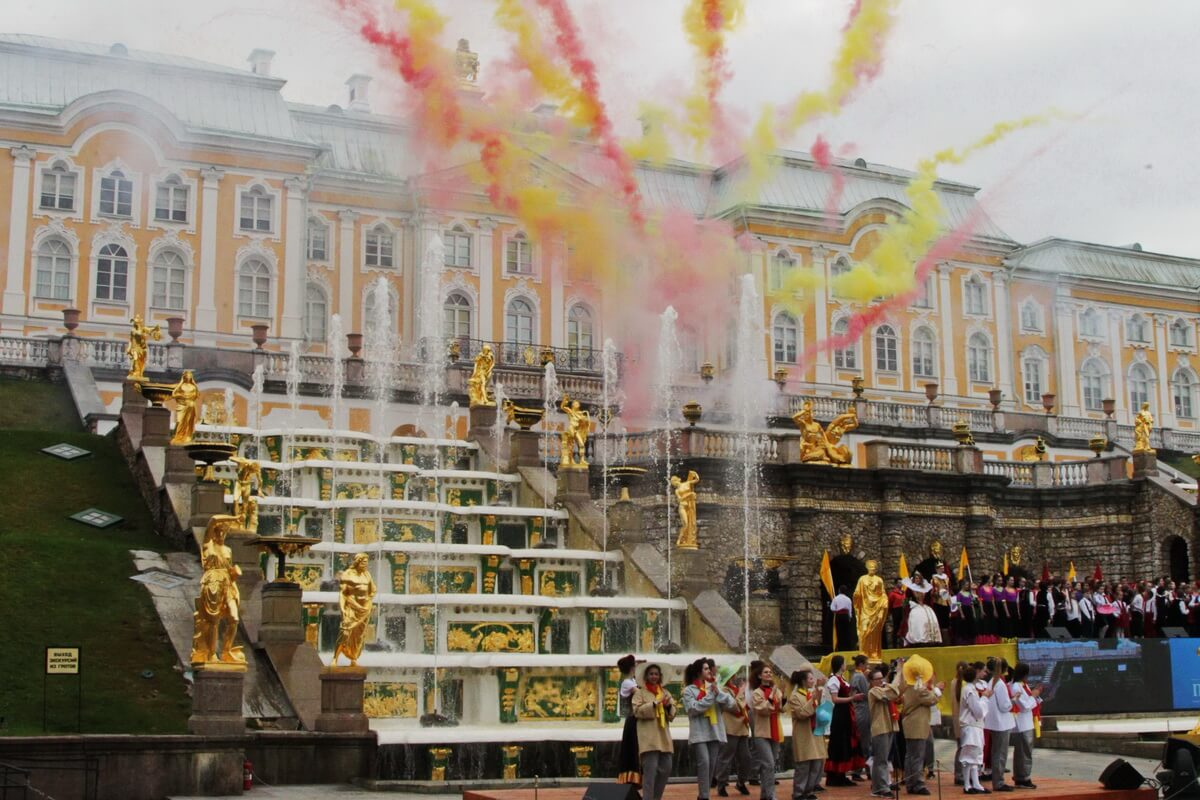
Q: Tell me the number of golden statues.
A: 11